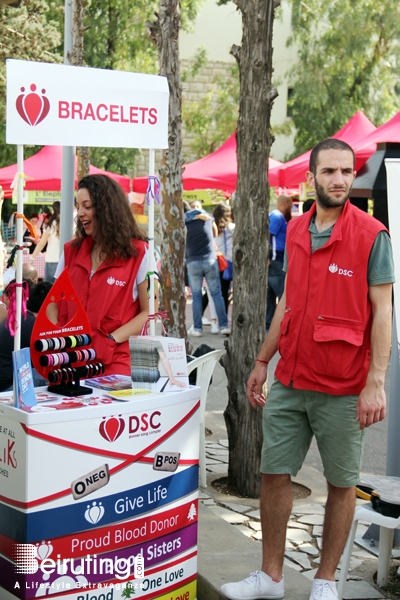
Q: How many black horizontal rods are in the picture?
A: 3